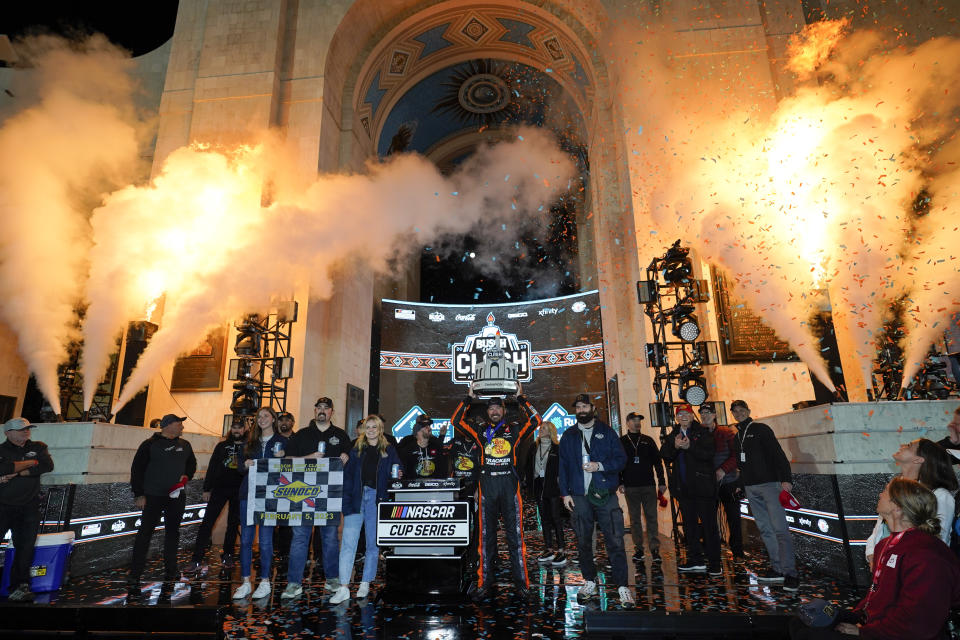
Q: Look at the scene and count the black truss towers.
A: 2